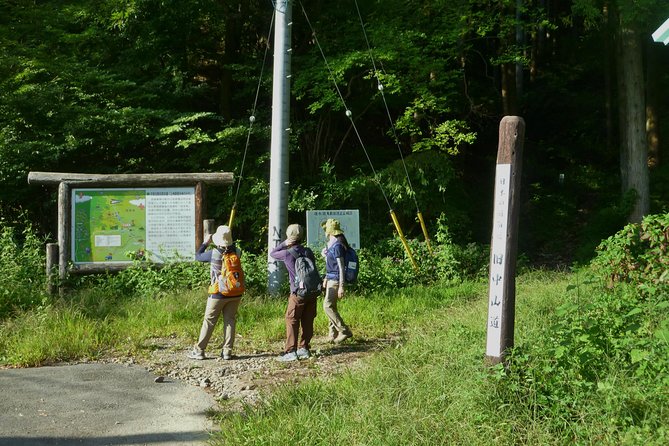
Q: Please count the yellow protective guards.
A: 3